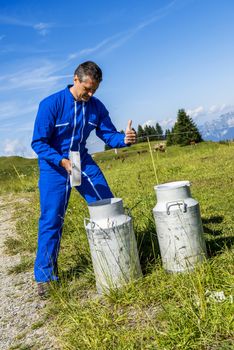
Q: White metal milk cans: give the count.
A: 2